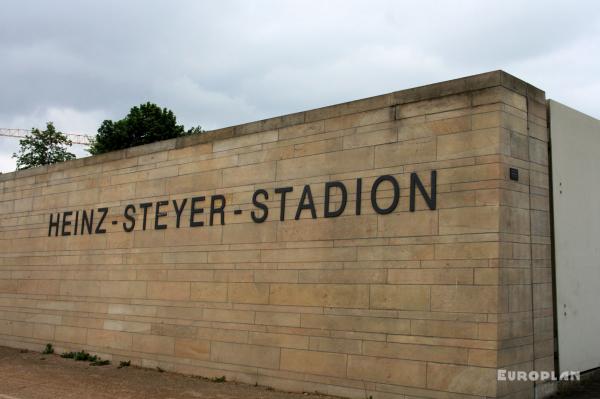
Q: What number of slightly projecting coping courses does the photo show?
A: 1